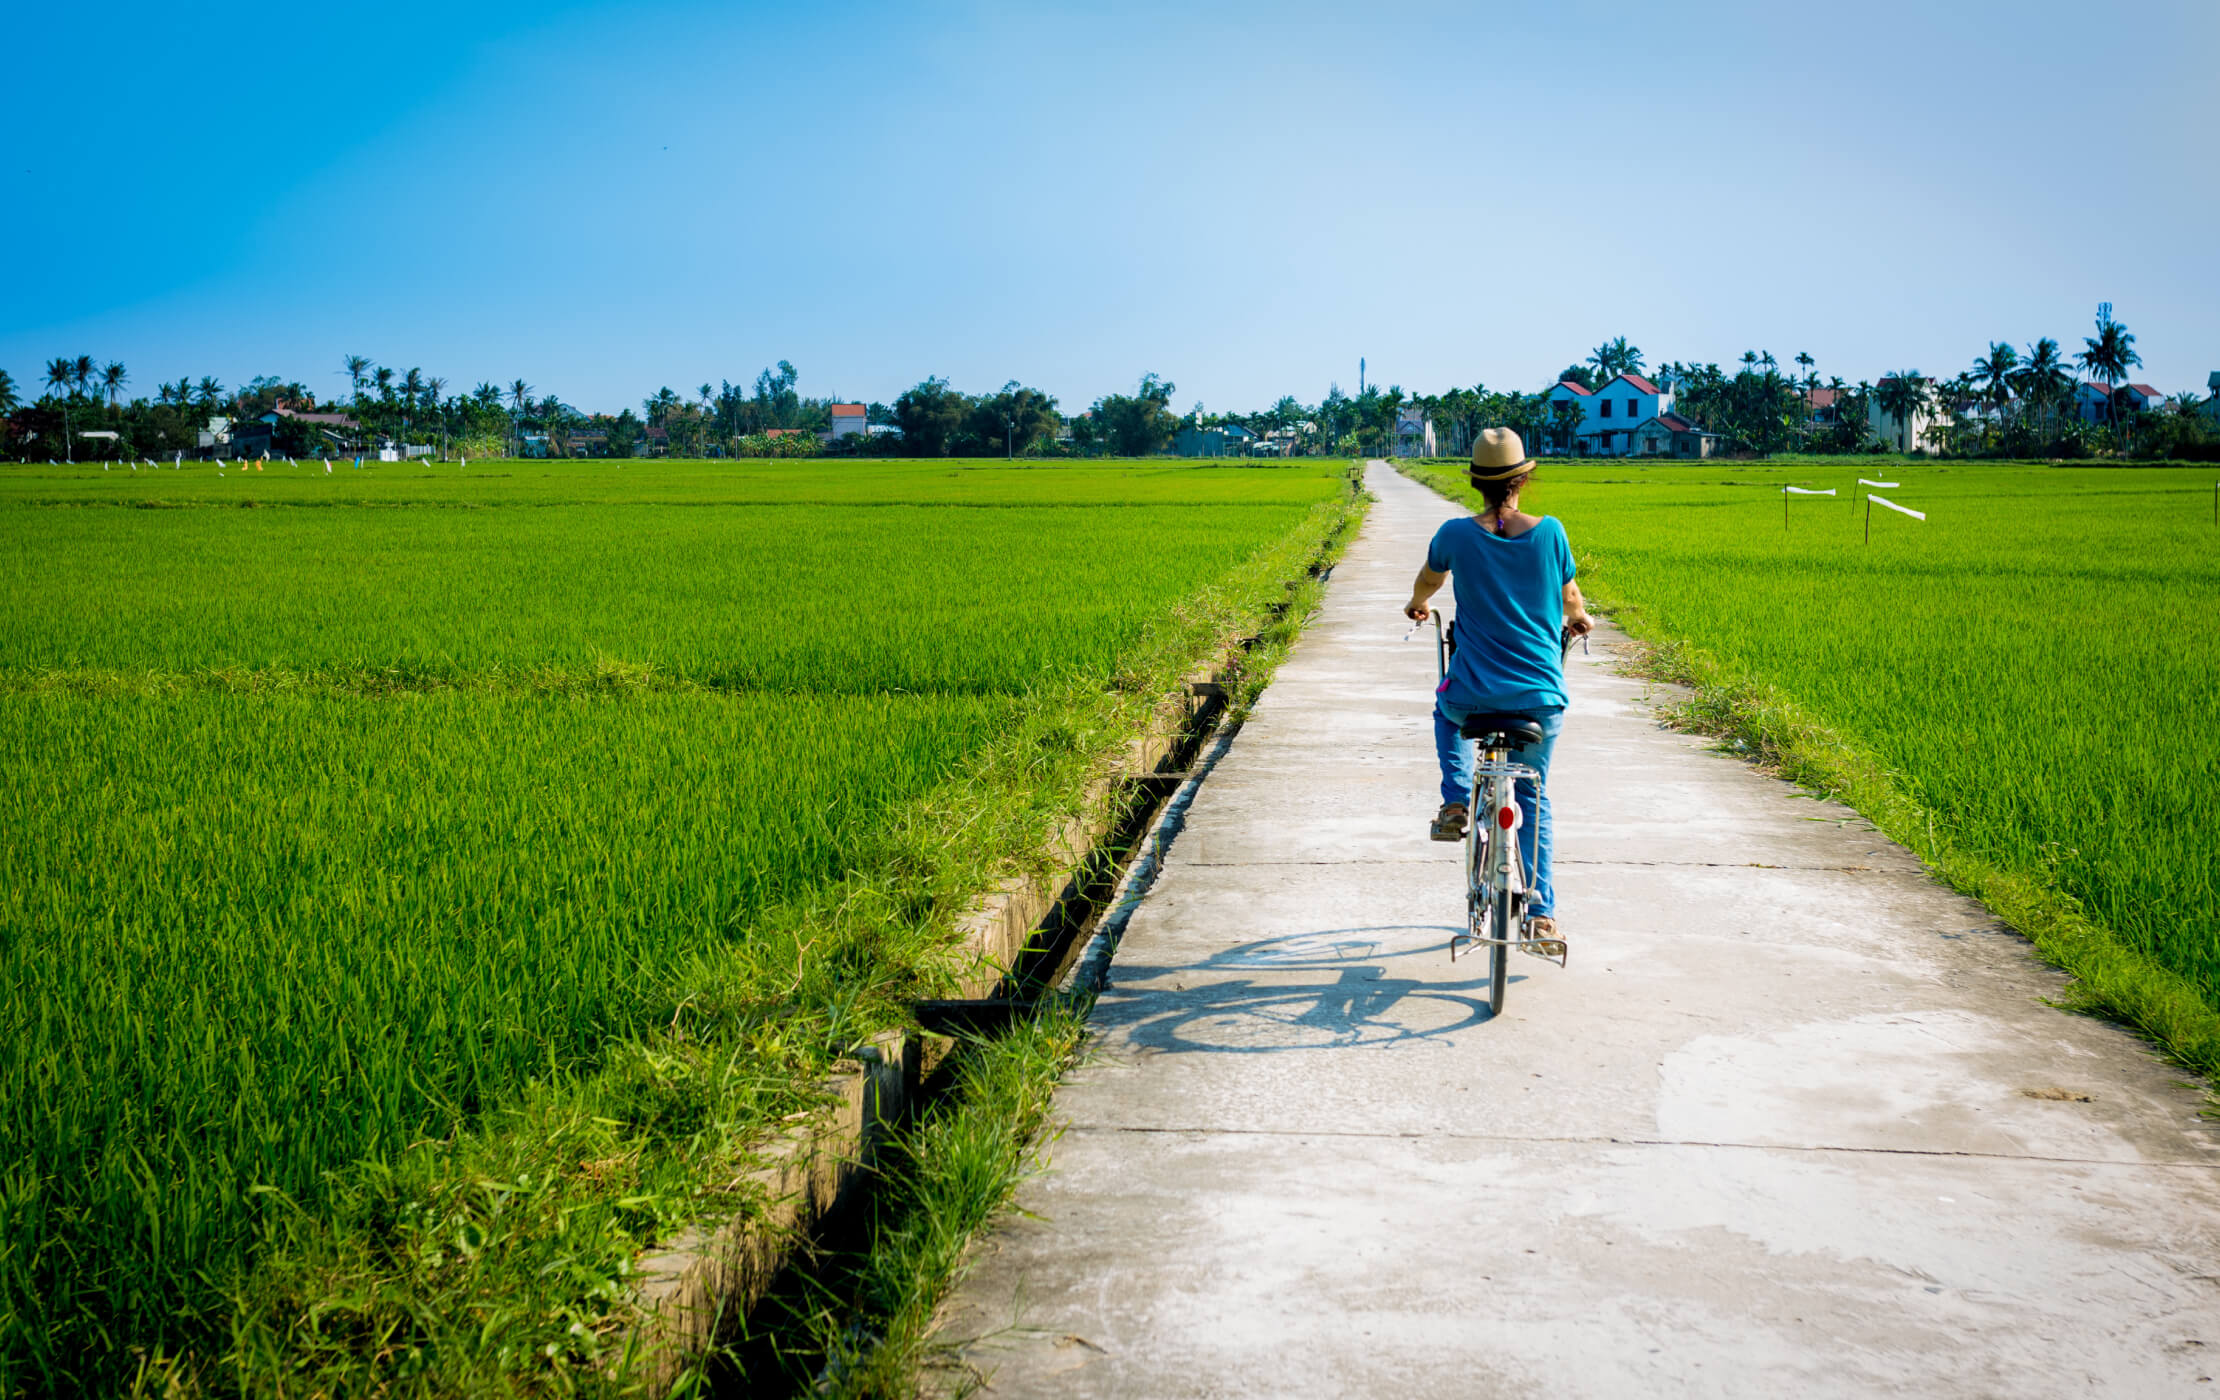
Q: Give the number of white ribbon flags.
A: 3